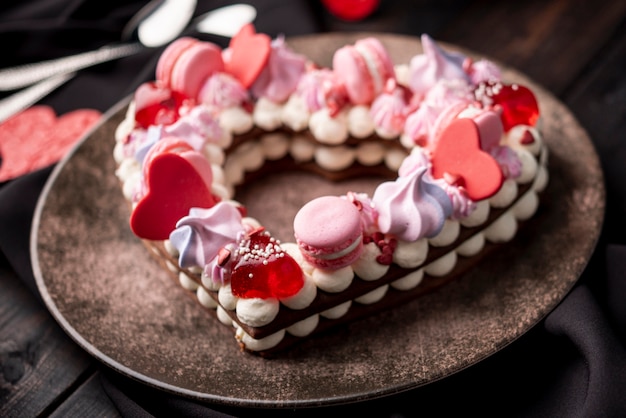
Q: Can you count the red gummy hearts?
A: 3